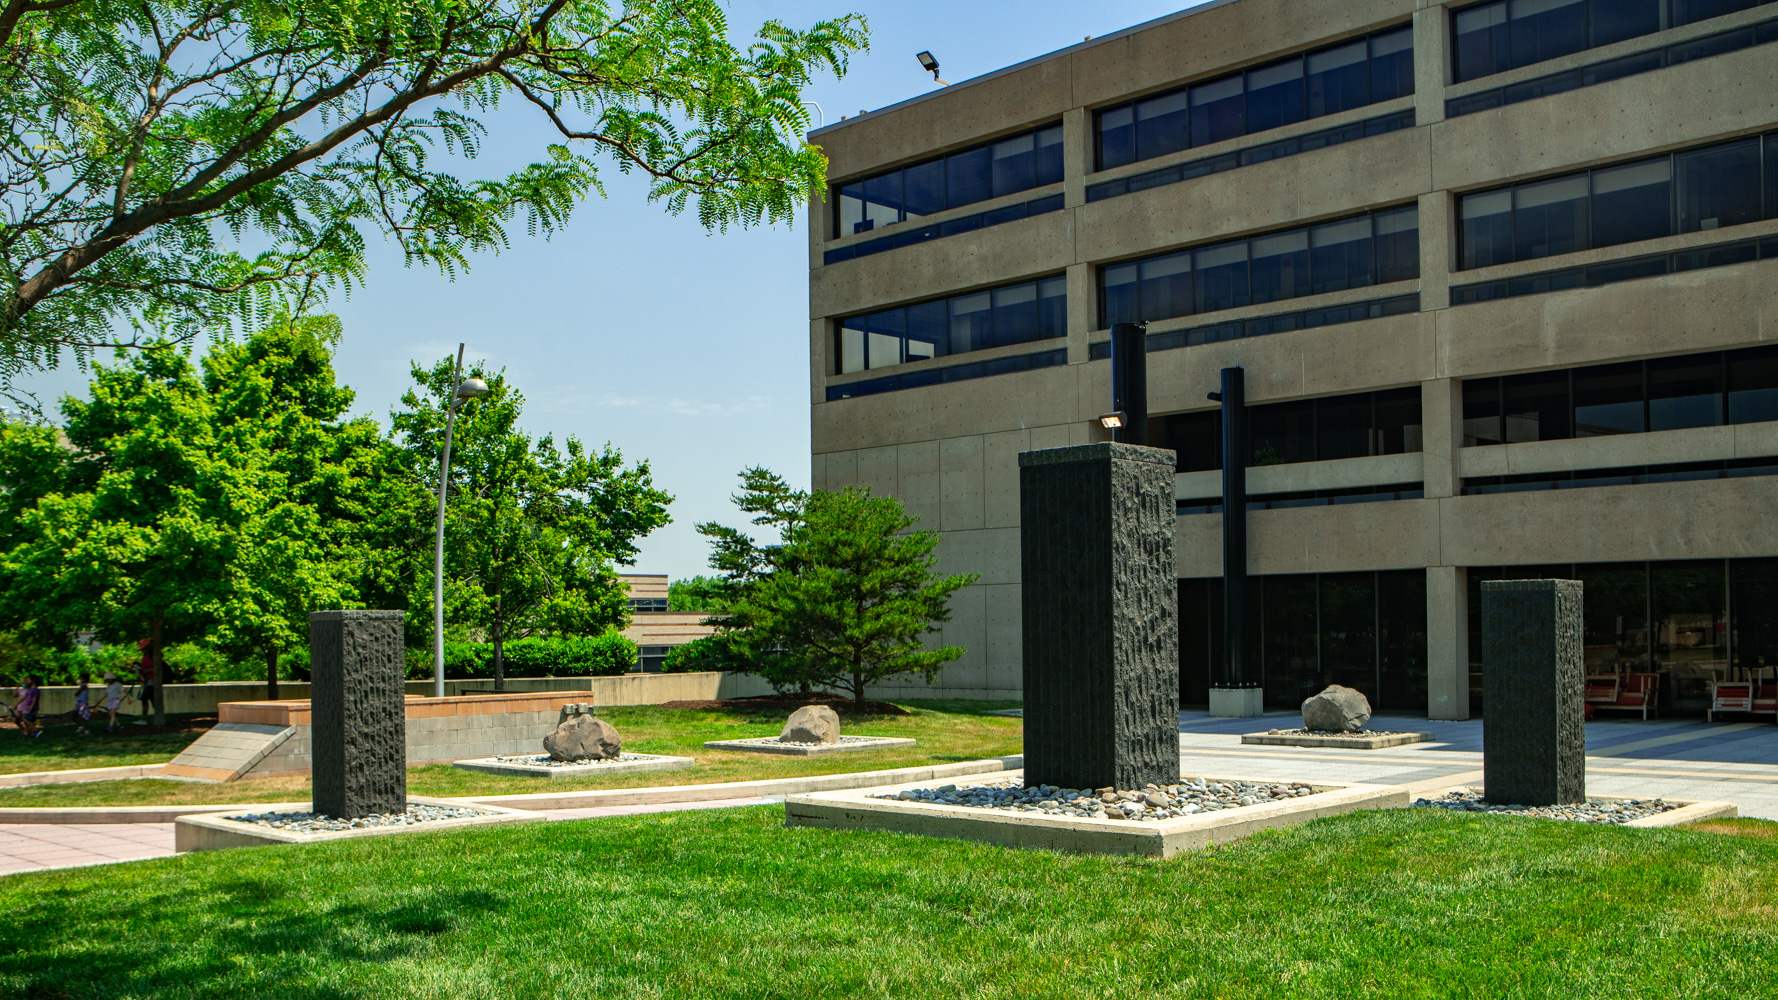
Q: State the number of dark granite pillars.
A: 3